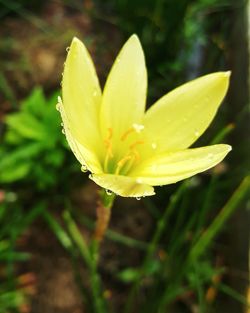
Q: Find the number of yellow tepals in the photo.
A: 6